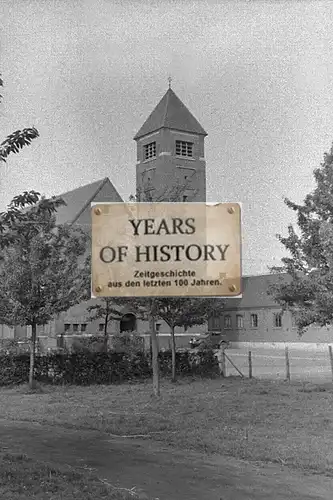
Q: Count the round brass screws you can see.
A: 4